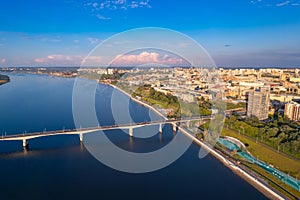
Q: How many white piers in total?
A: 5